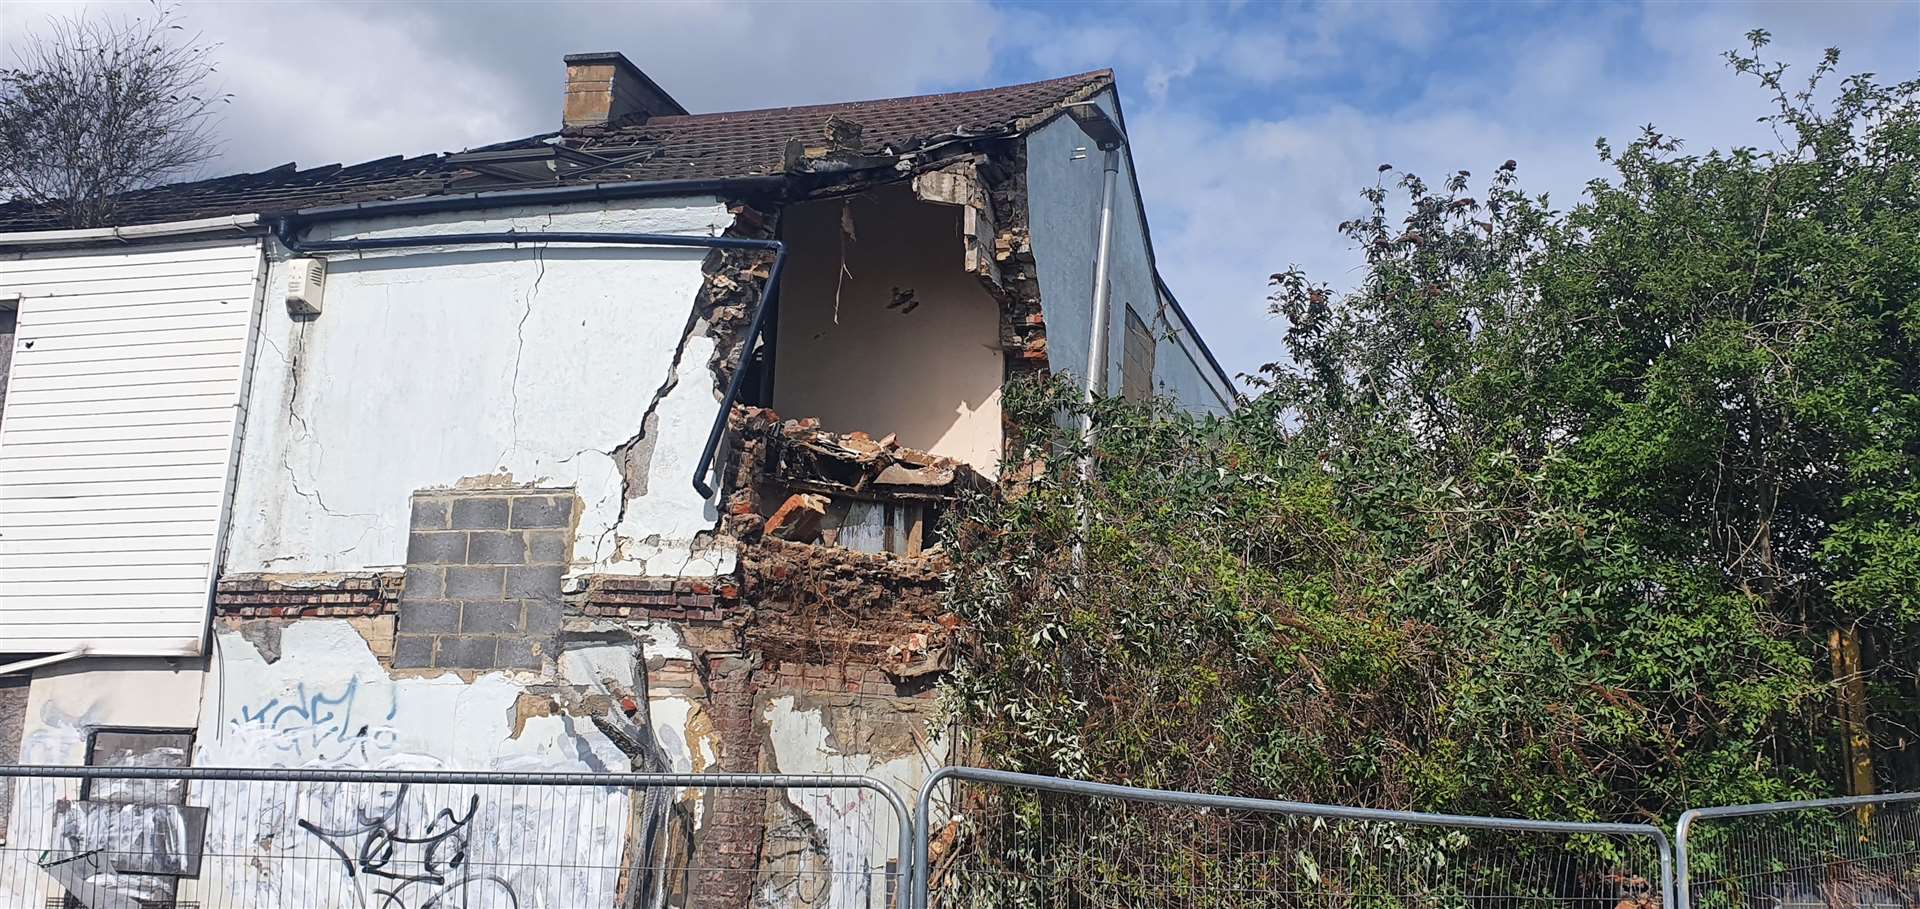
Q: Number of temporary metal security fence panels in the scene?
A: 3